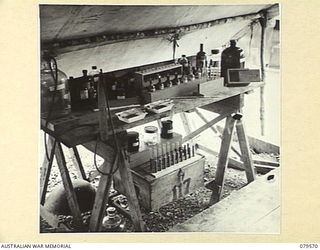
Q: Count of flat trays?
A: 2